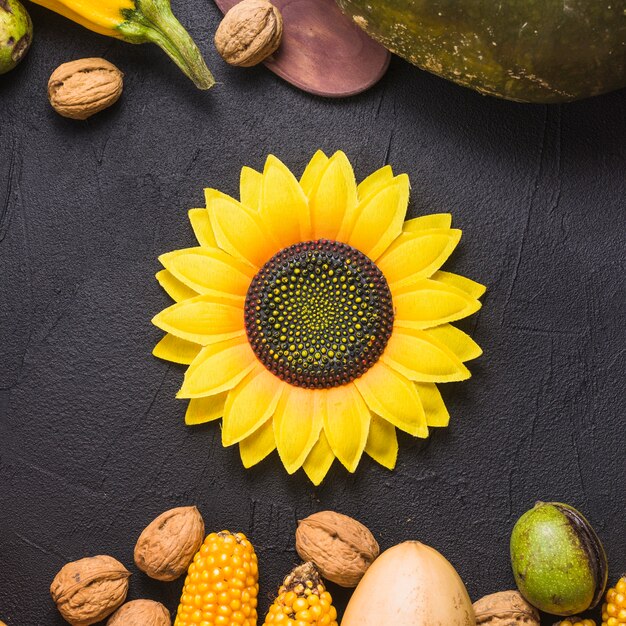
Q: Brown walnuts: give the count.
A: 7